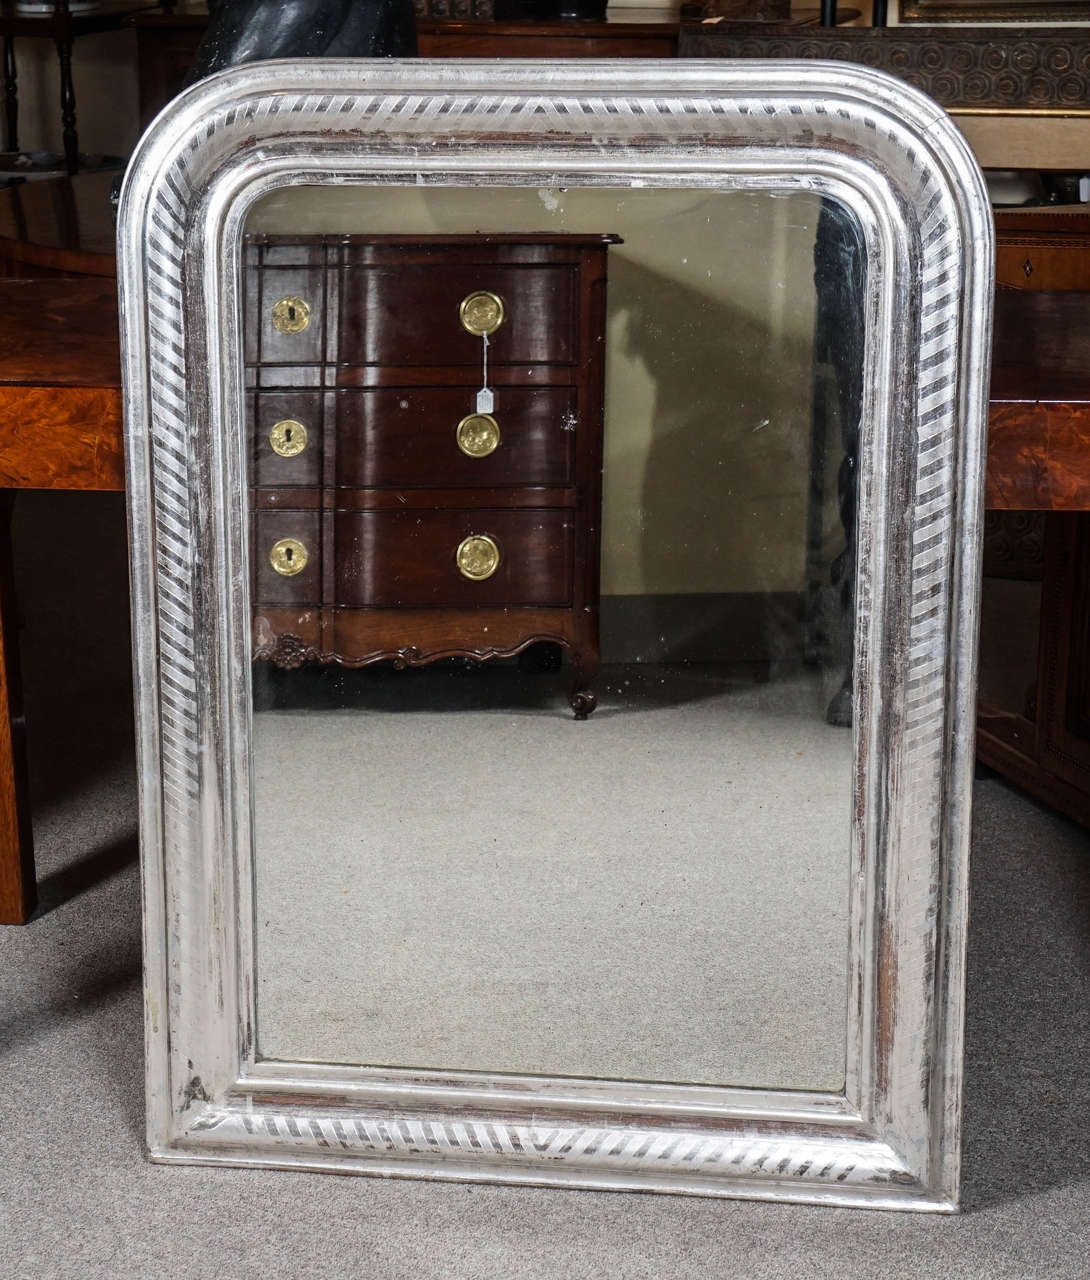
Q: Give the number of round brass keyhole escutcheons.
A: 3